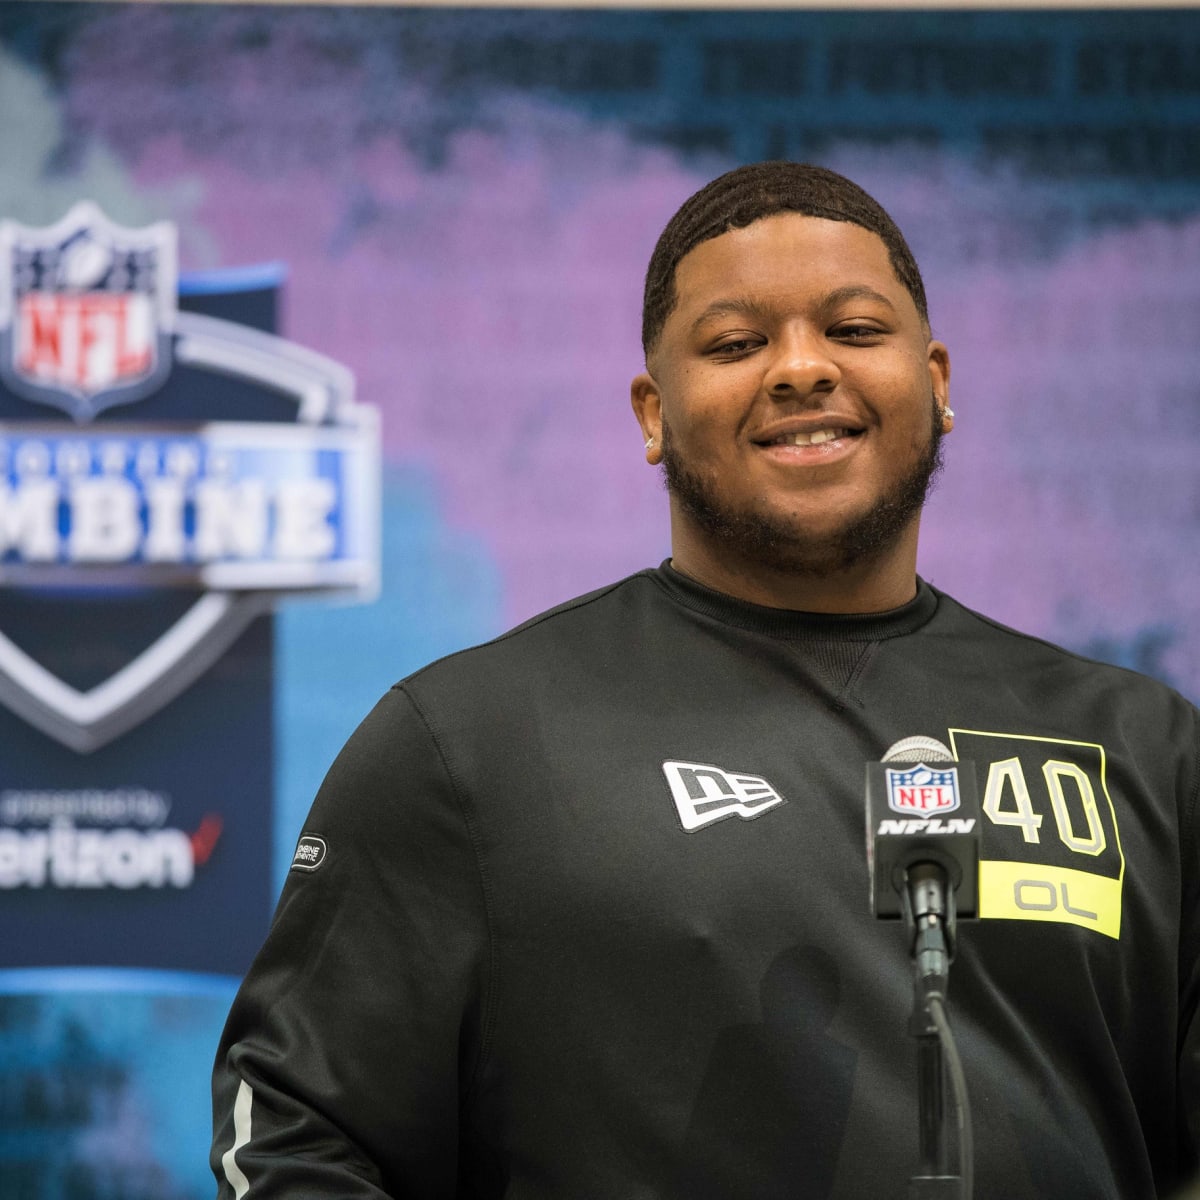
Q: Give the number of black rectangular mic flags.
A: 1